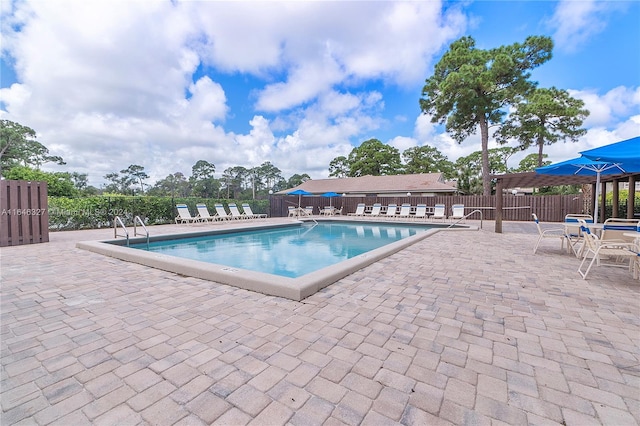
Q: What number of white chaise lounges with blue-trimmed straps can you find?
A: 12